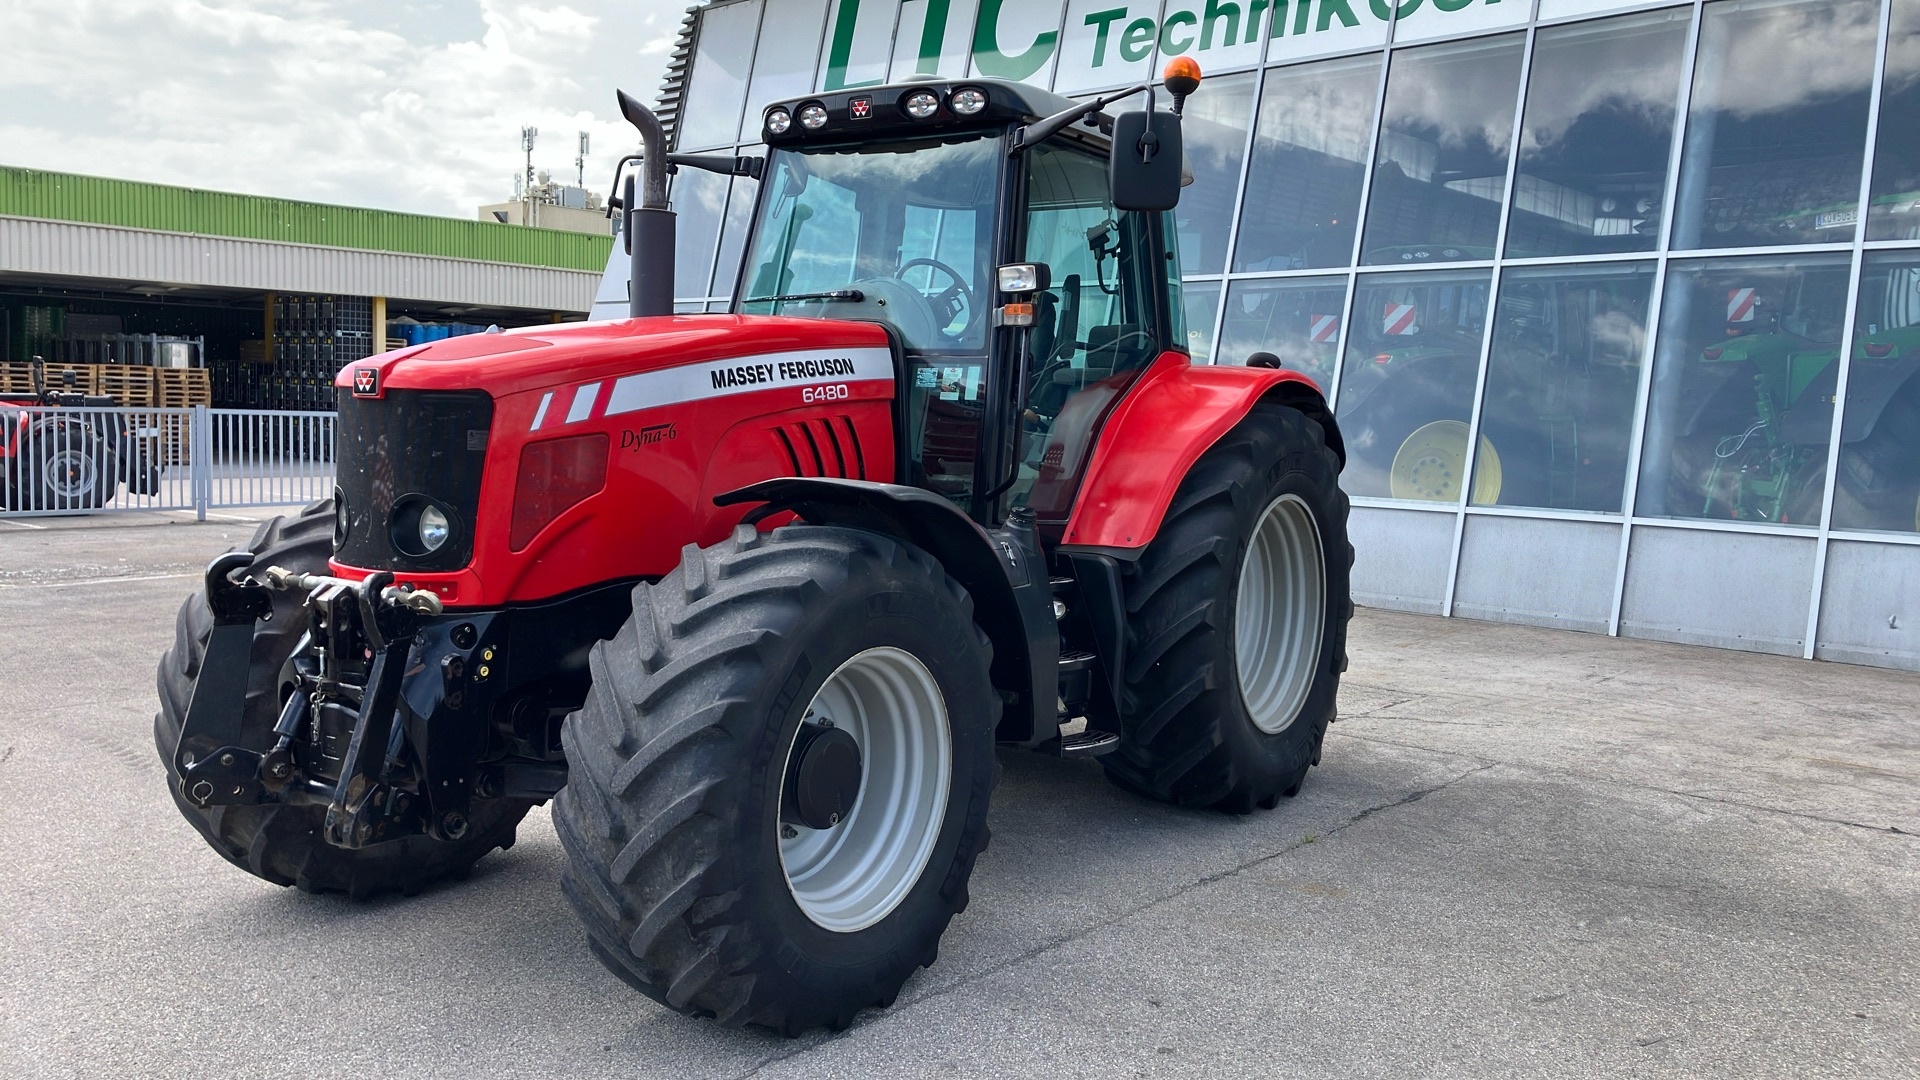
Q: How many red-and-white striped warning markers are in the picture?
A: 3